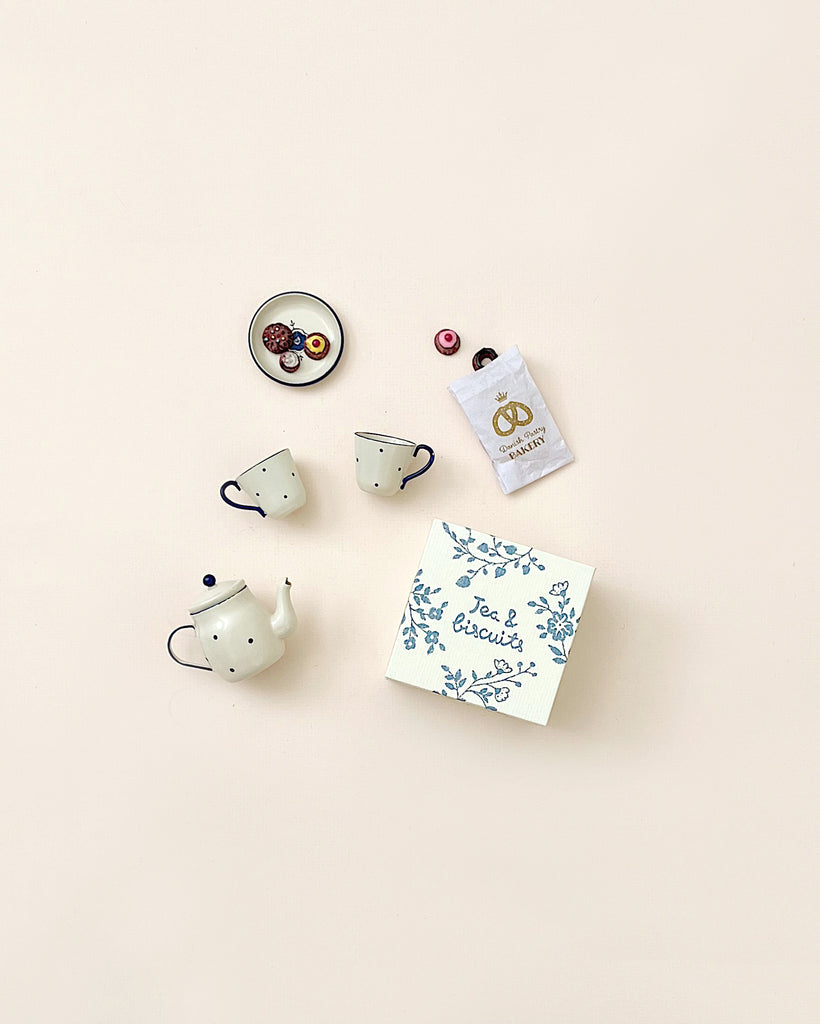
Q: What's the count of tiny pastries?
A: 5